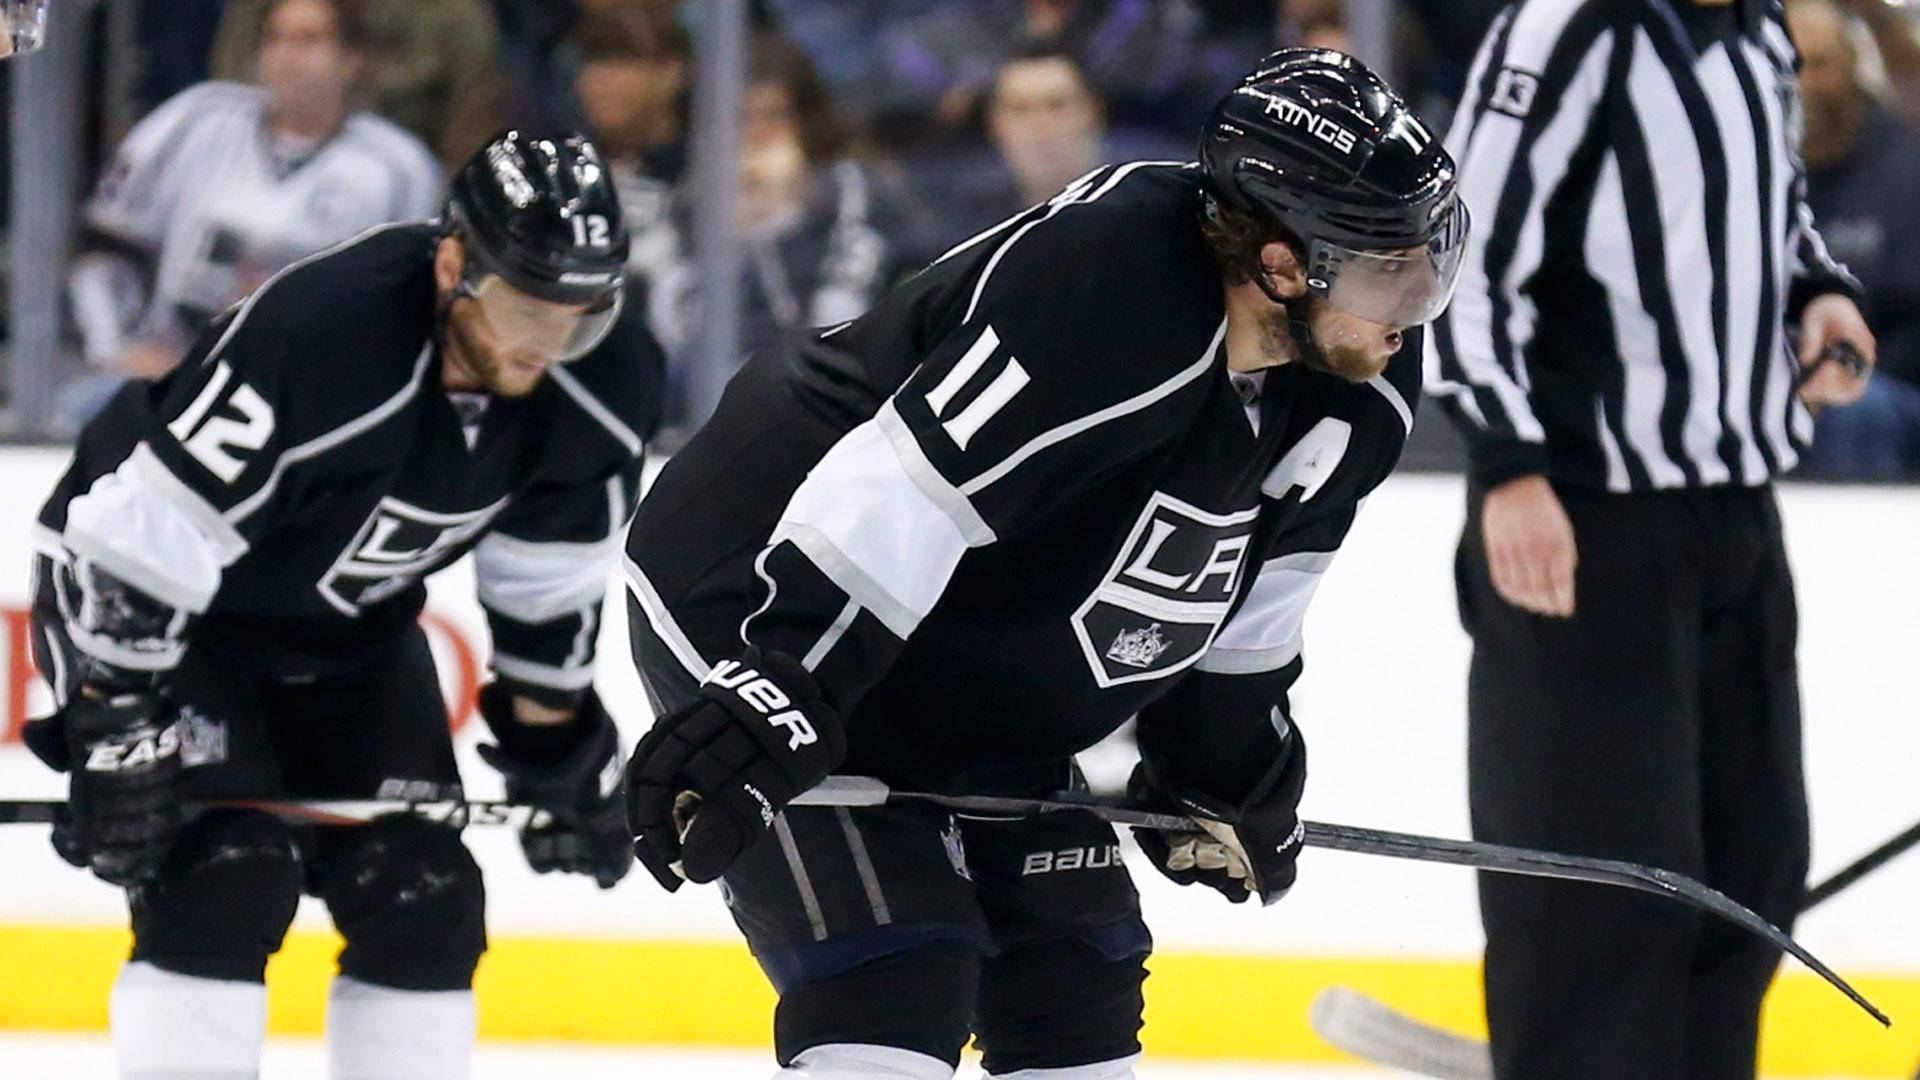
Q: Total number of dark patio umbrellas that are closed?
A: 0